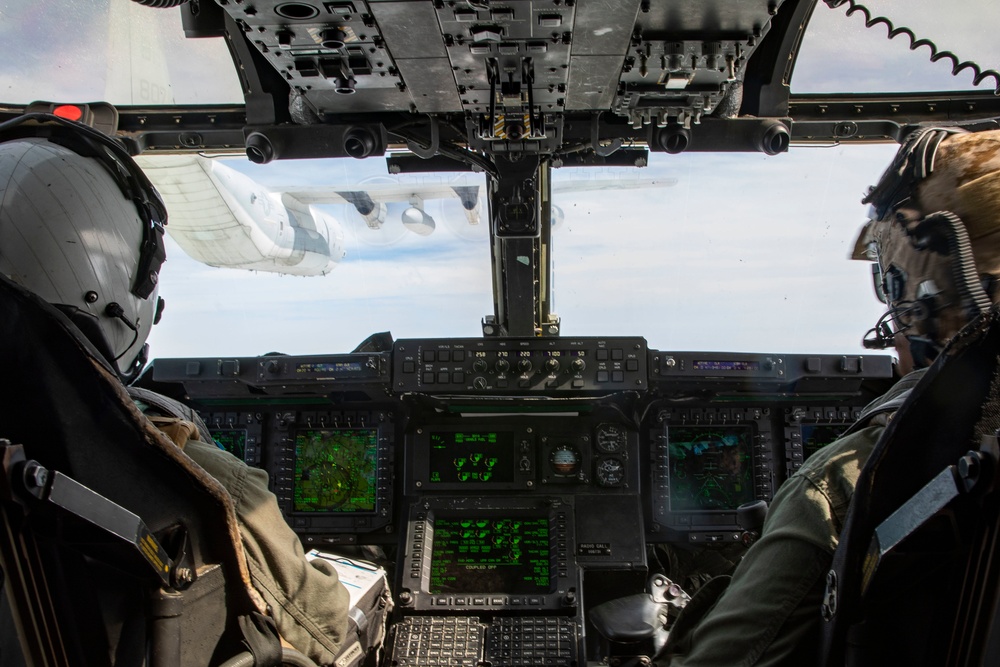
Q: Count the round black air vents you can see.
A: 4